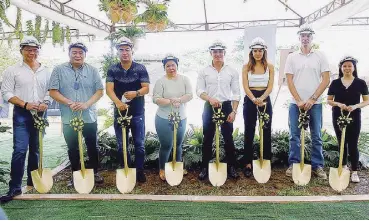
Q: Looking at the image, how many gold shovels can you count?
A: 8